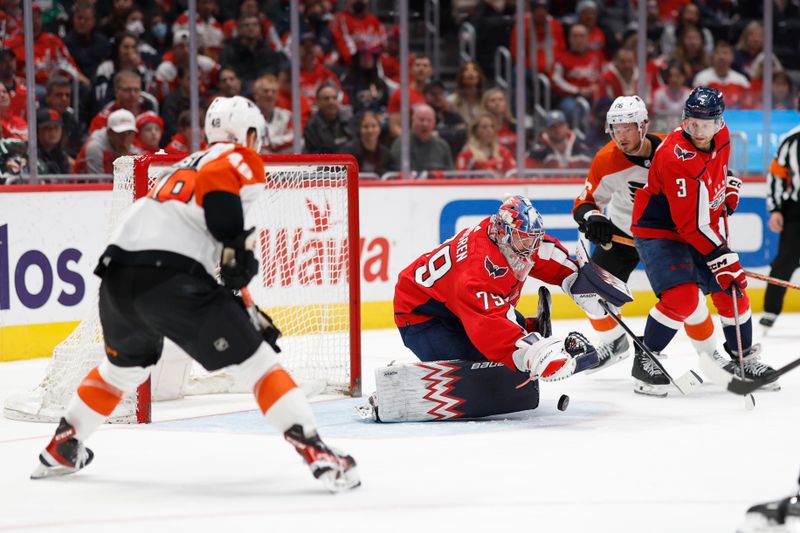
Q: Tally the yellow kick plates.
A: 1